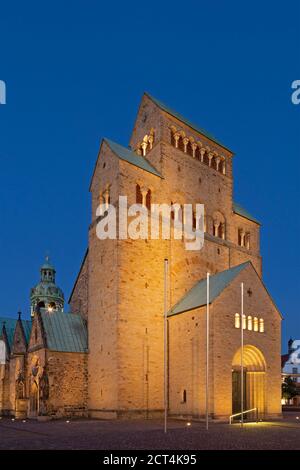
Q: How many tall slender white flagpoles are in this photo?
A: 3